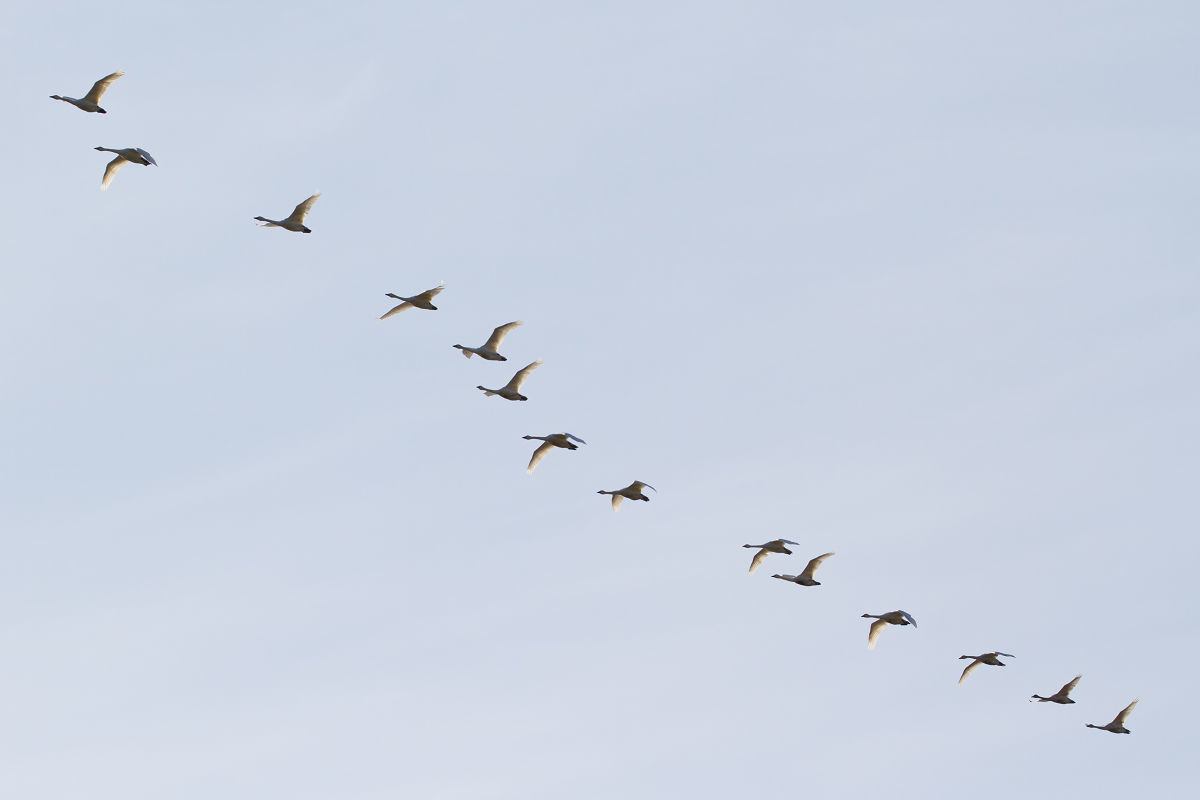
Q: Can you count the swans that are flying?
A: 14